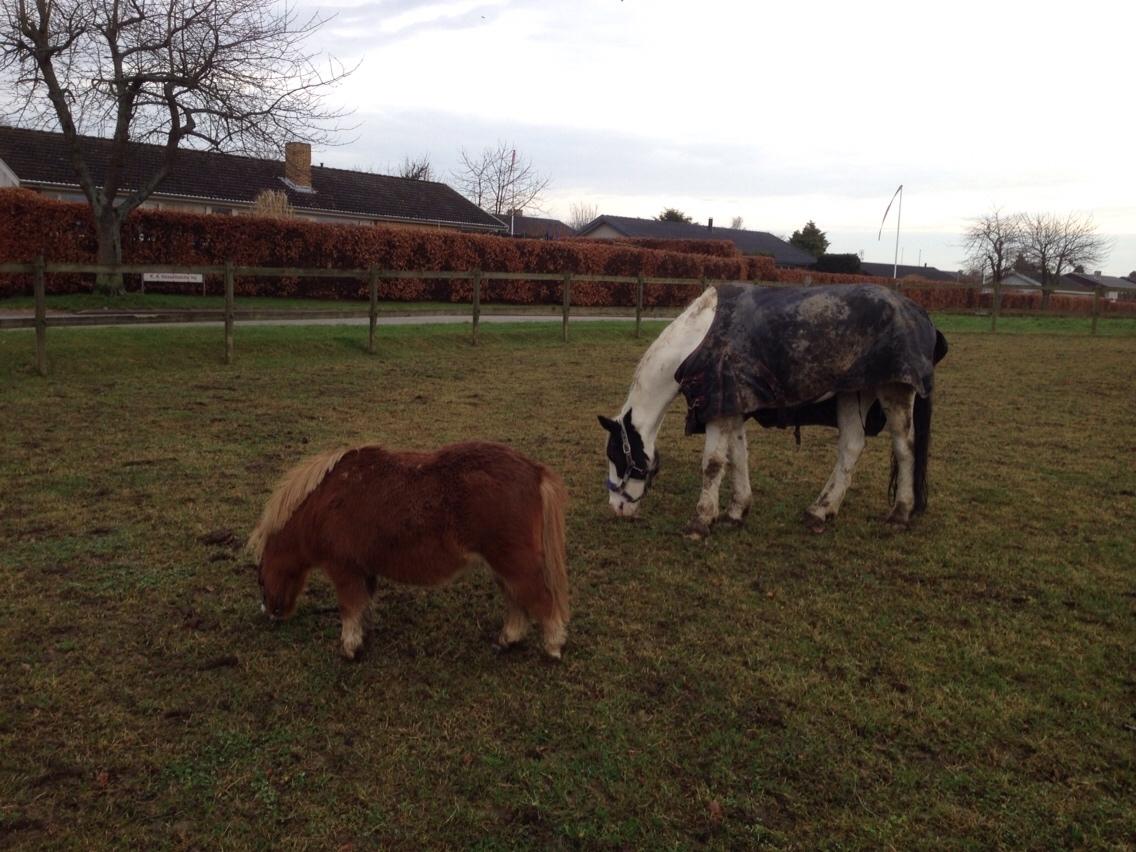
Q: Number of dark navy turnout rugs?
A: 1